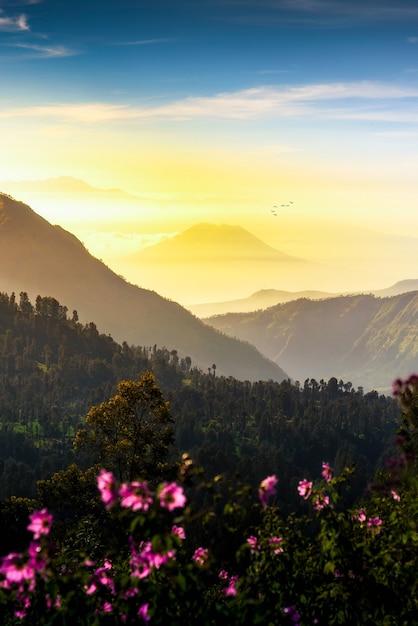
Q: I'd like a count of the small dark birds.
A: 6